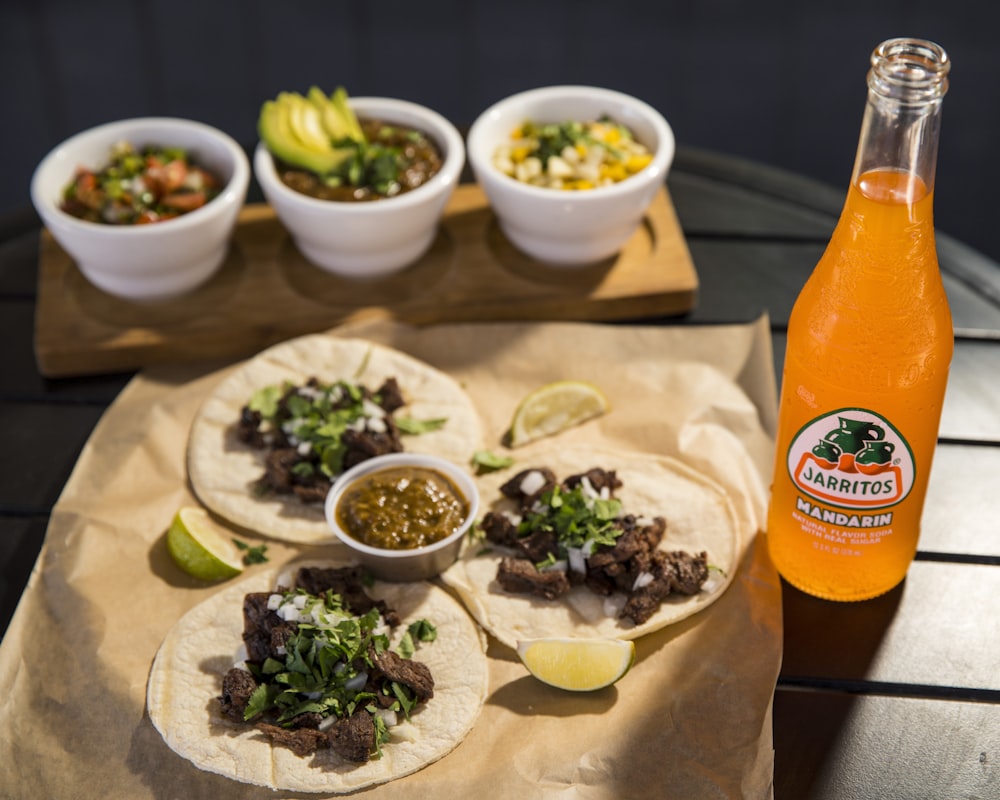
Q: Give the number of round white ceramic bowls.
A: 3